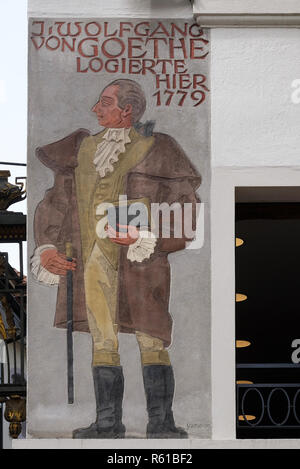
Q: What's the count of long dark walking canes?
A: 1